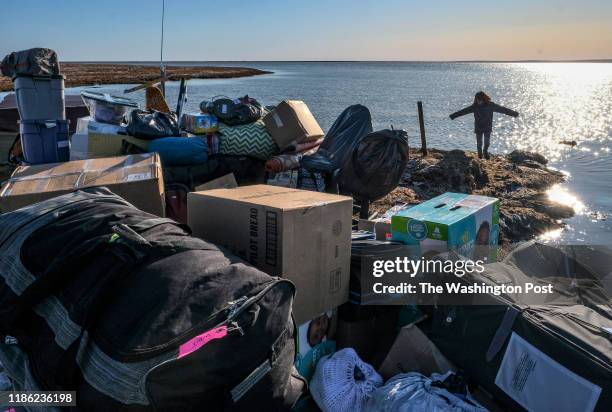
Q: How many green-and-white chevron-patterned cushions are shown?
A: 1